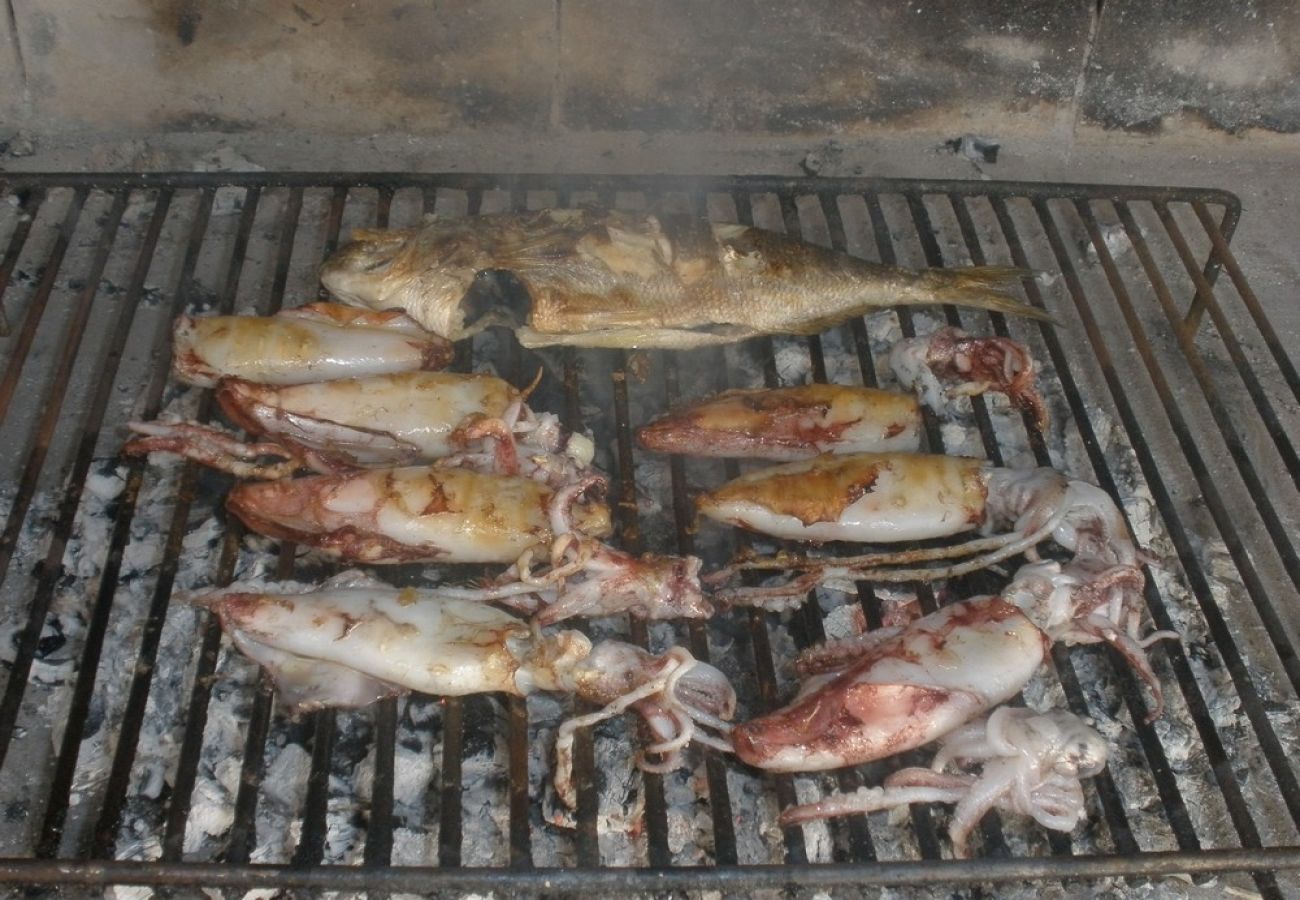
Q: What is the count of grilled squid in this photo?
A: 7